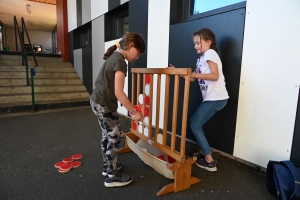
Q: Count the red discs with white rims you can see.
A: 6